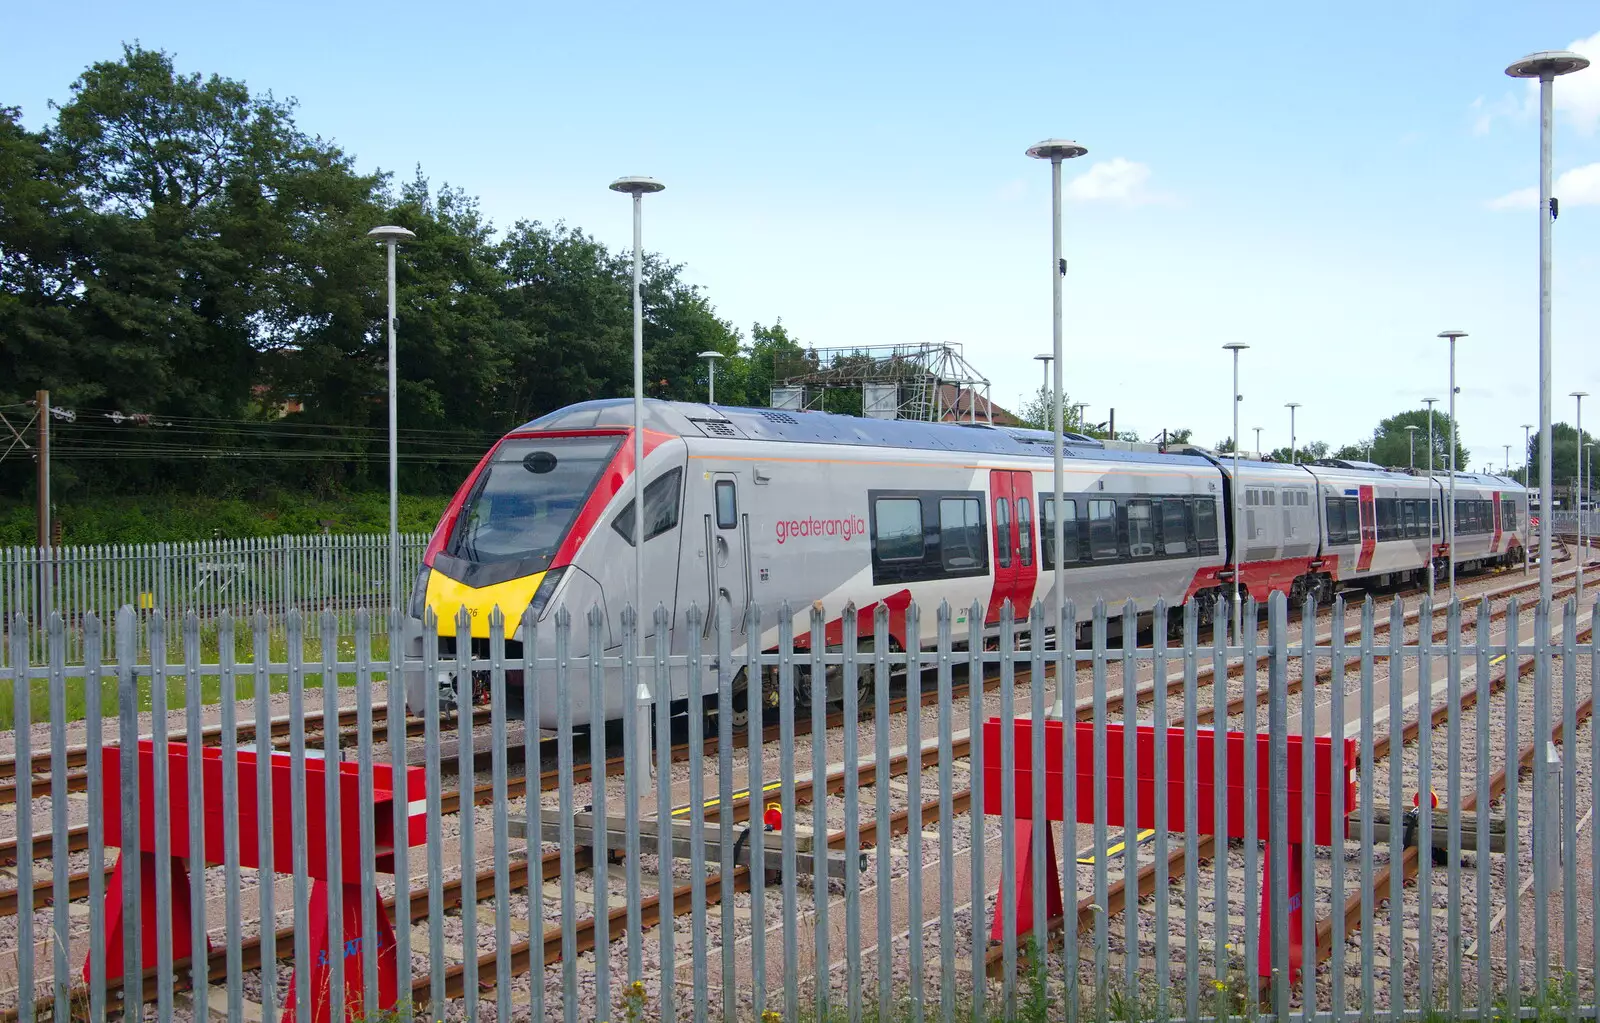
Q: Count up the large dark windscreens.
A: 1